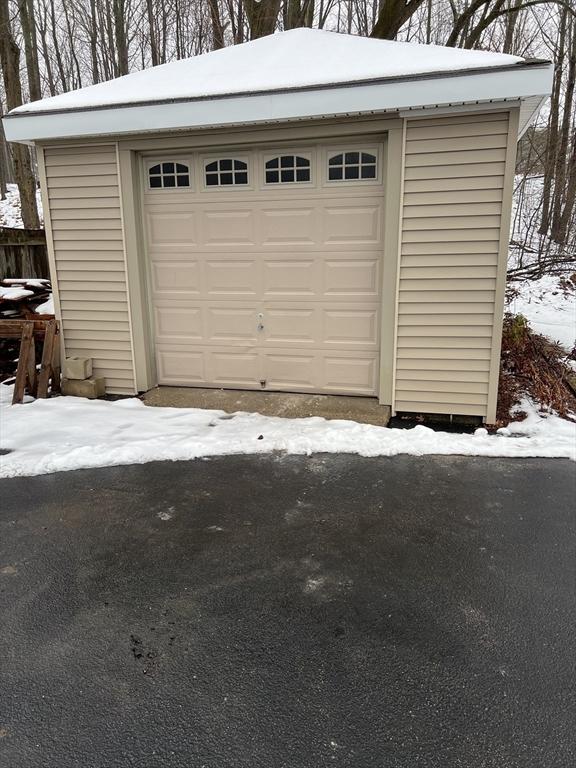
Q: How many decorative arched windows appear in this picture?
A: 4